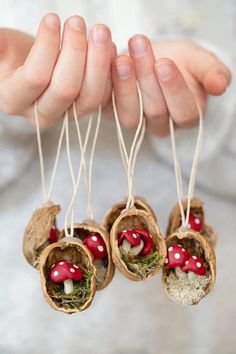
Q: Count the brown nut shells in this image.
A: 7